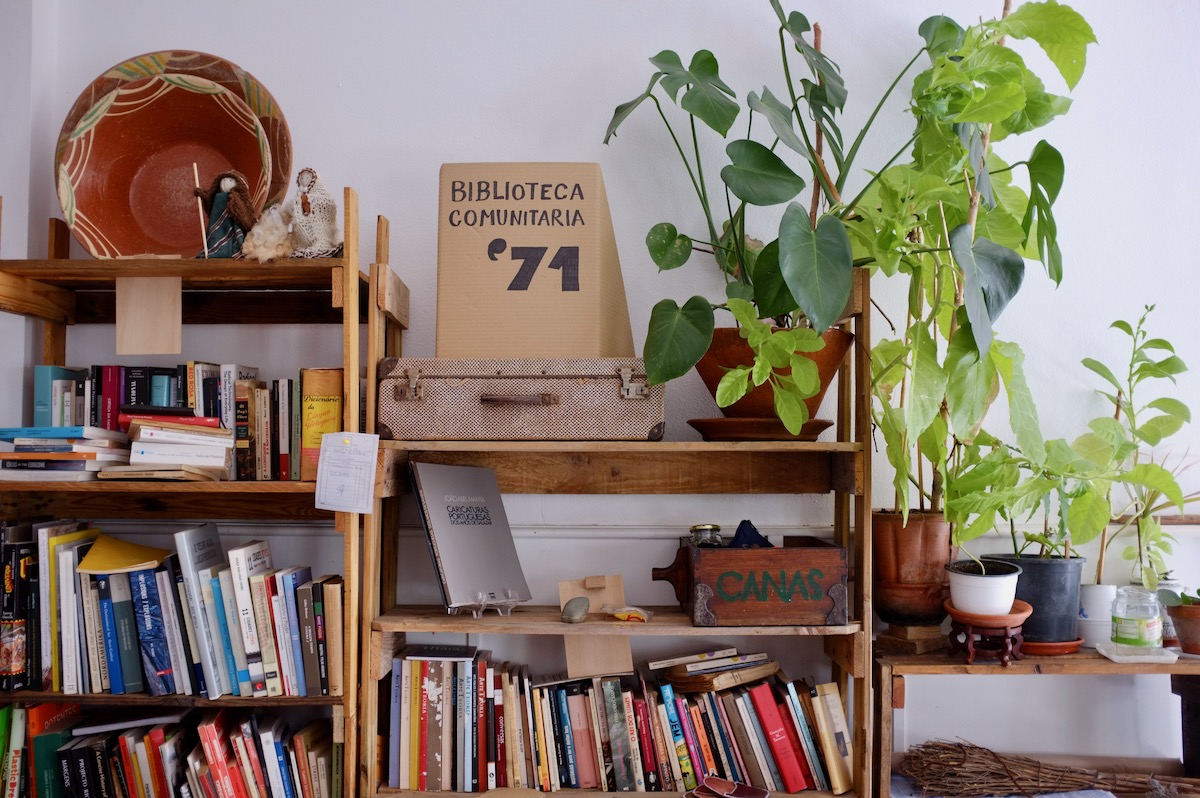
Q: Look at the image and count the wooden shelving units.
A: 3